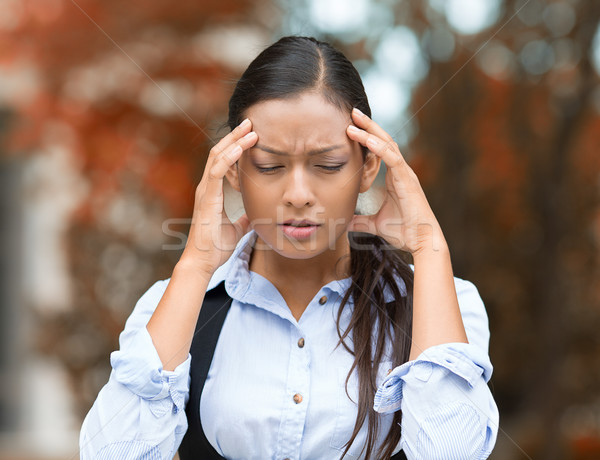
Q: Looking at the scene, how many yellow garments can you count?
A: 0